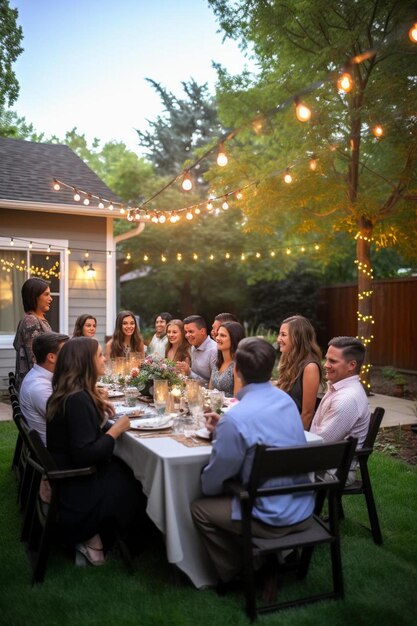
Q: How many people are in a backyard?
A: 13